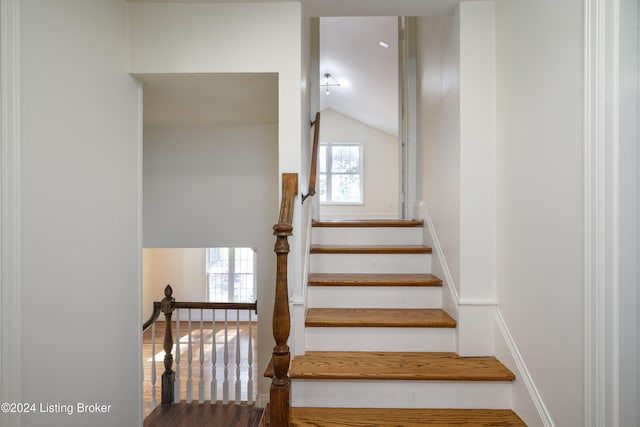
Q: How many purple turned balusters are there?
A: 0